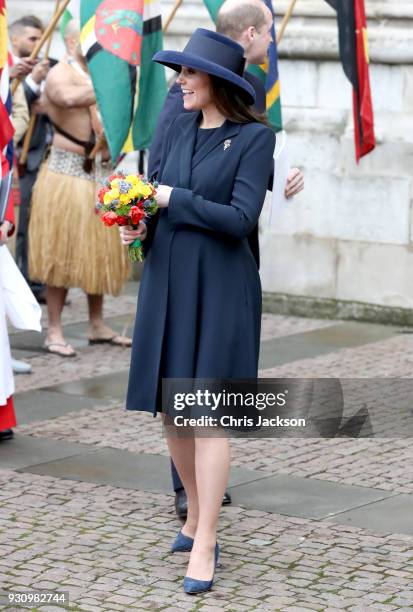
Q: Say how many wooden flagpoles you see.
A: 4